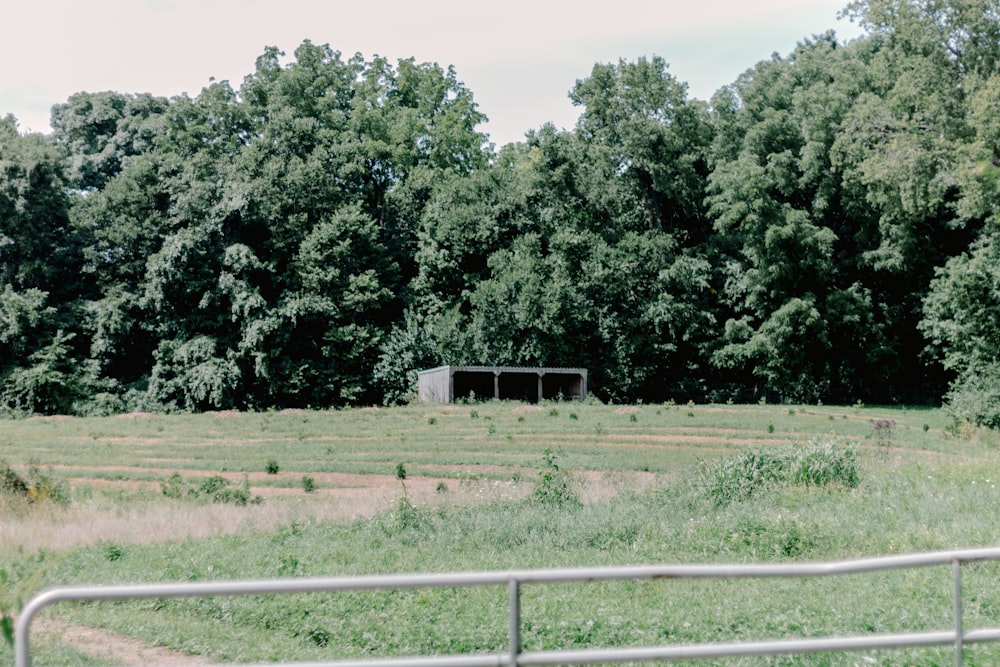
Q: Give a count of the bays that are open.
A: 3